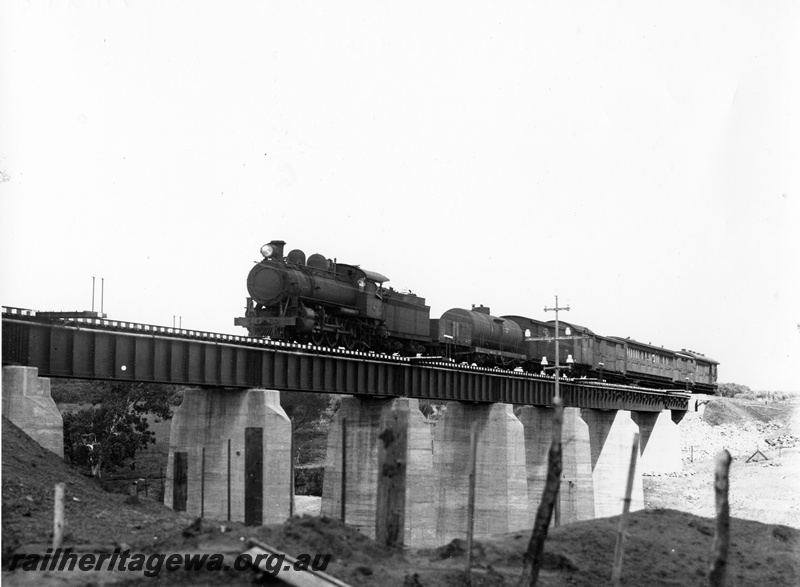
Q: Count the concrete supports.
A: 7